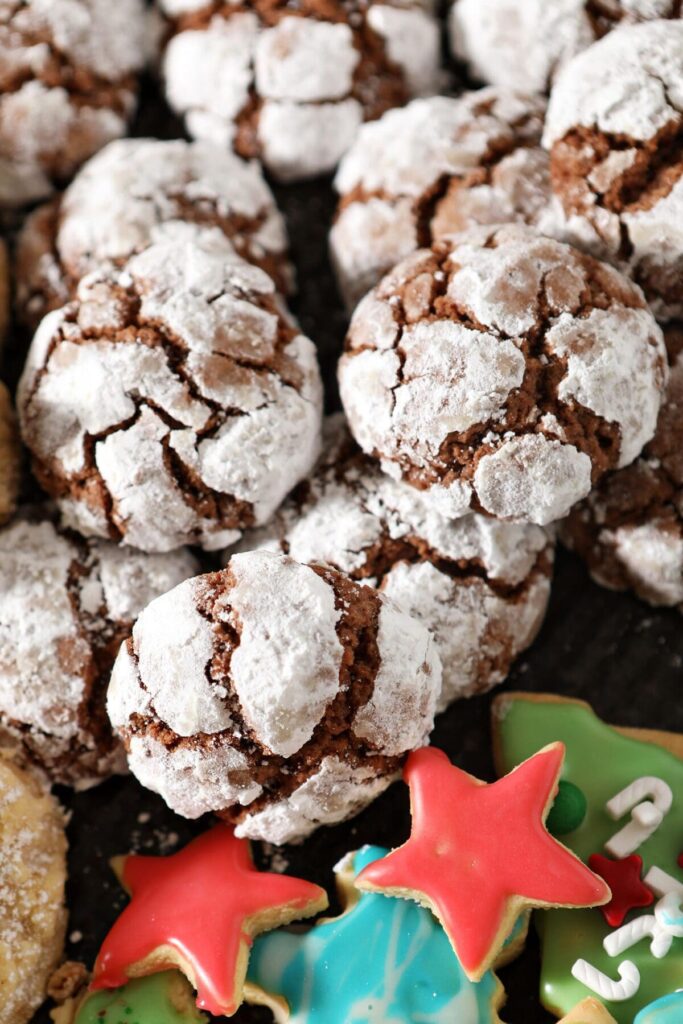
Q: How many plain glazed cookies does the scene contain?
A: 2